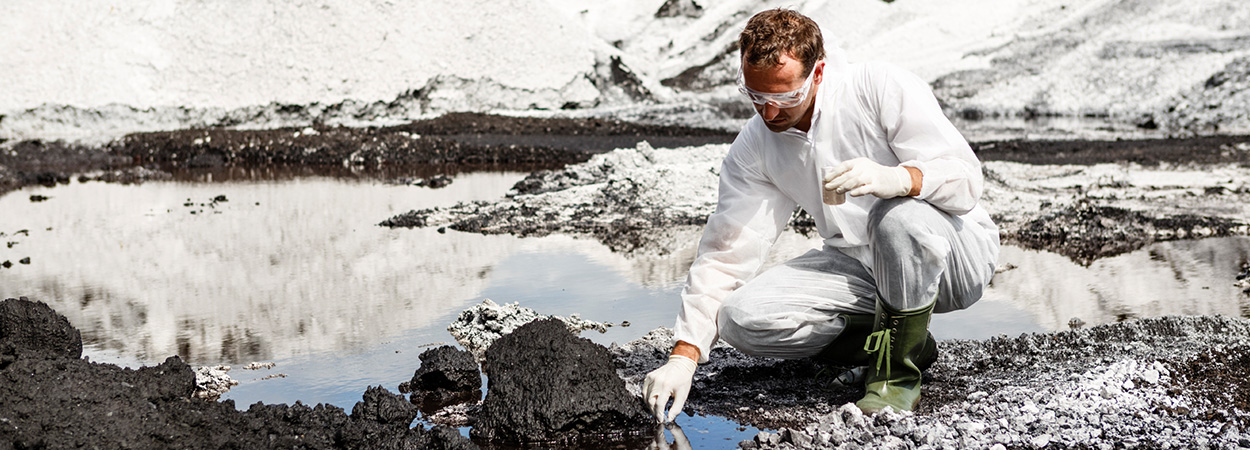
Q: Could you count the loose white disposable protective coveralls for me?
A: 1